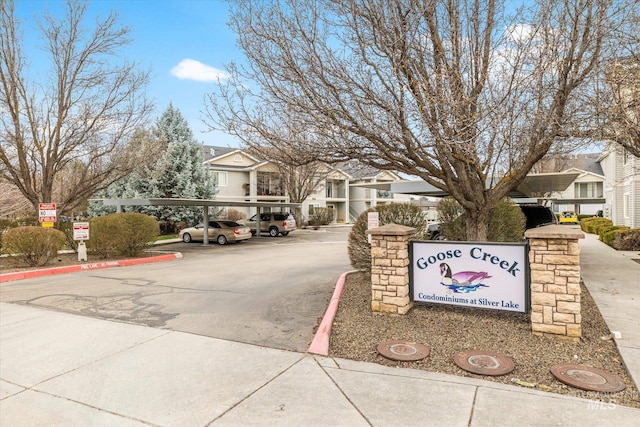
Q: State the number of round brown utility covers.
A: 3